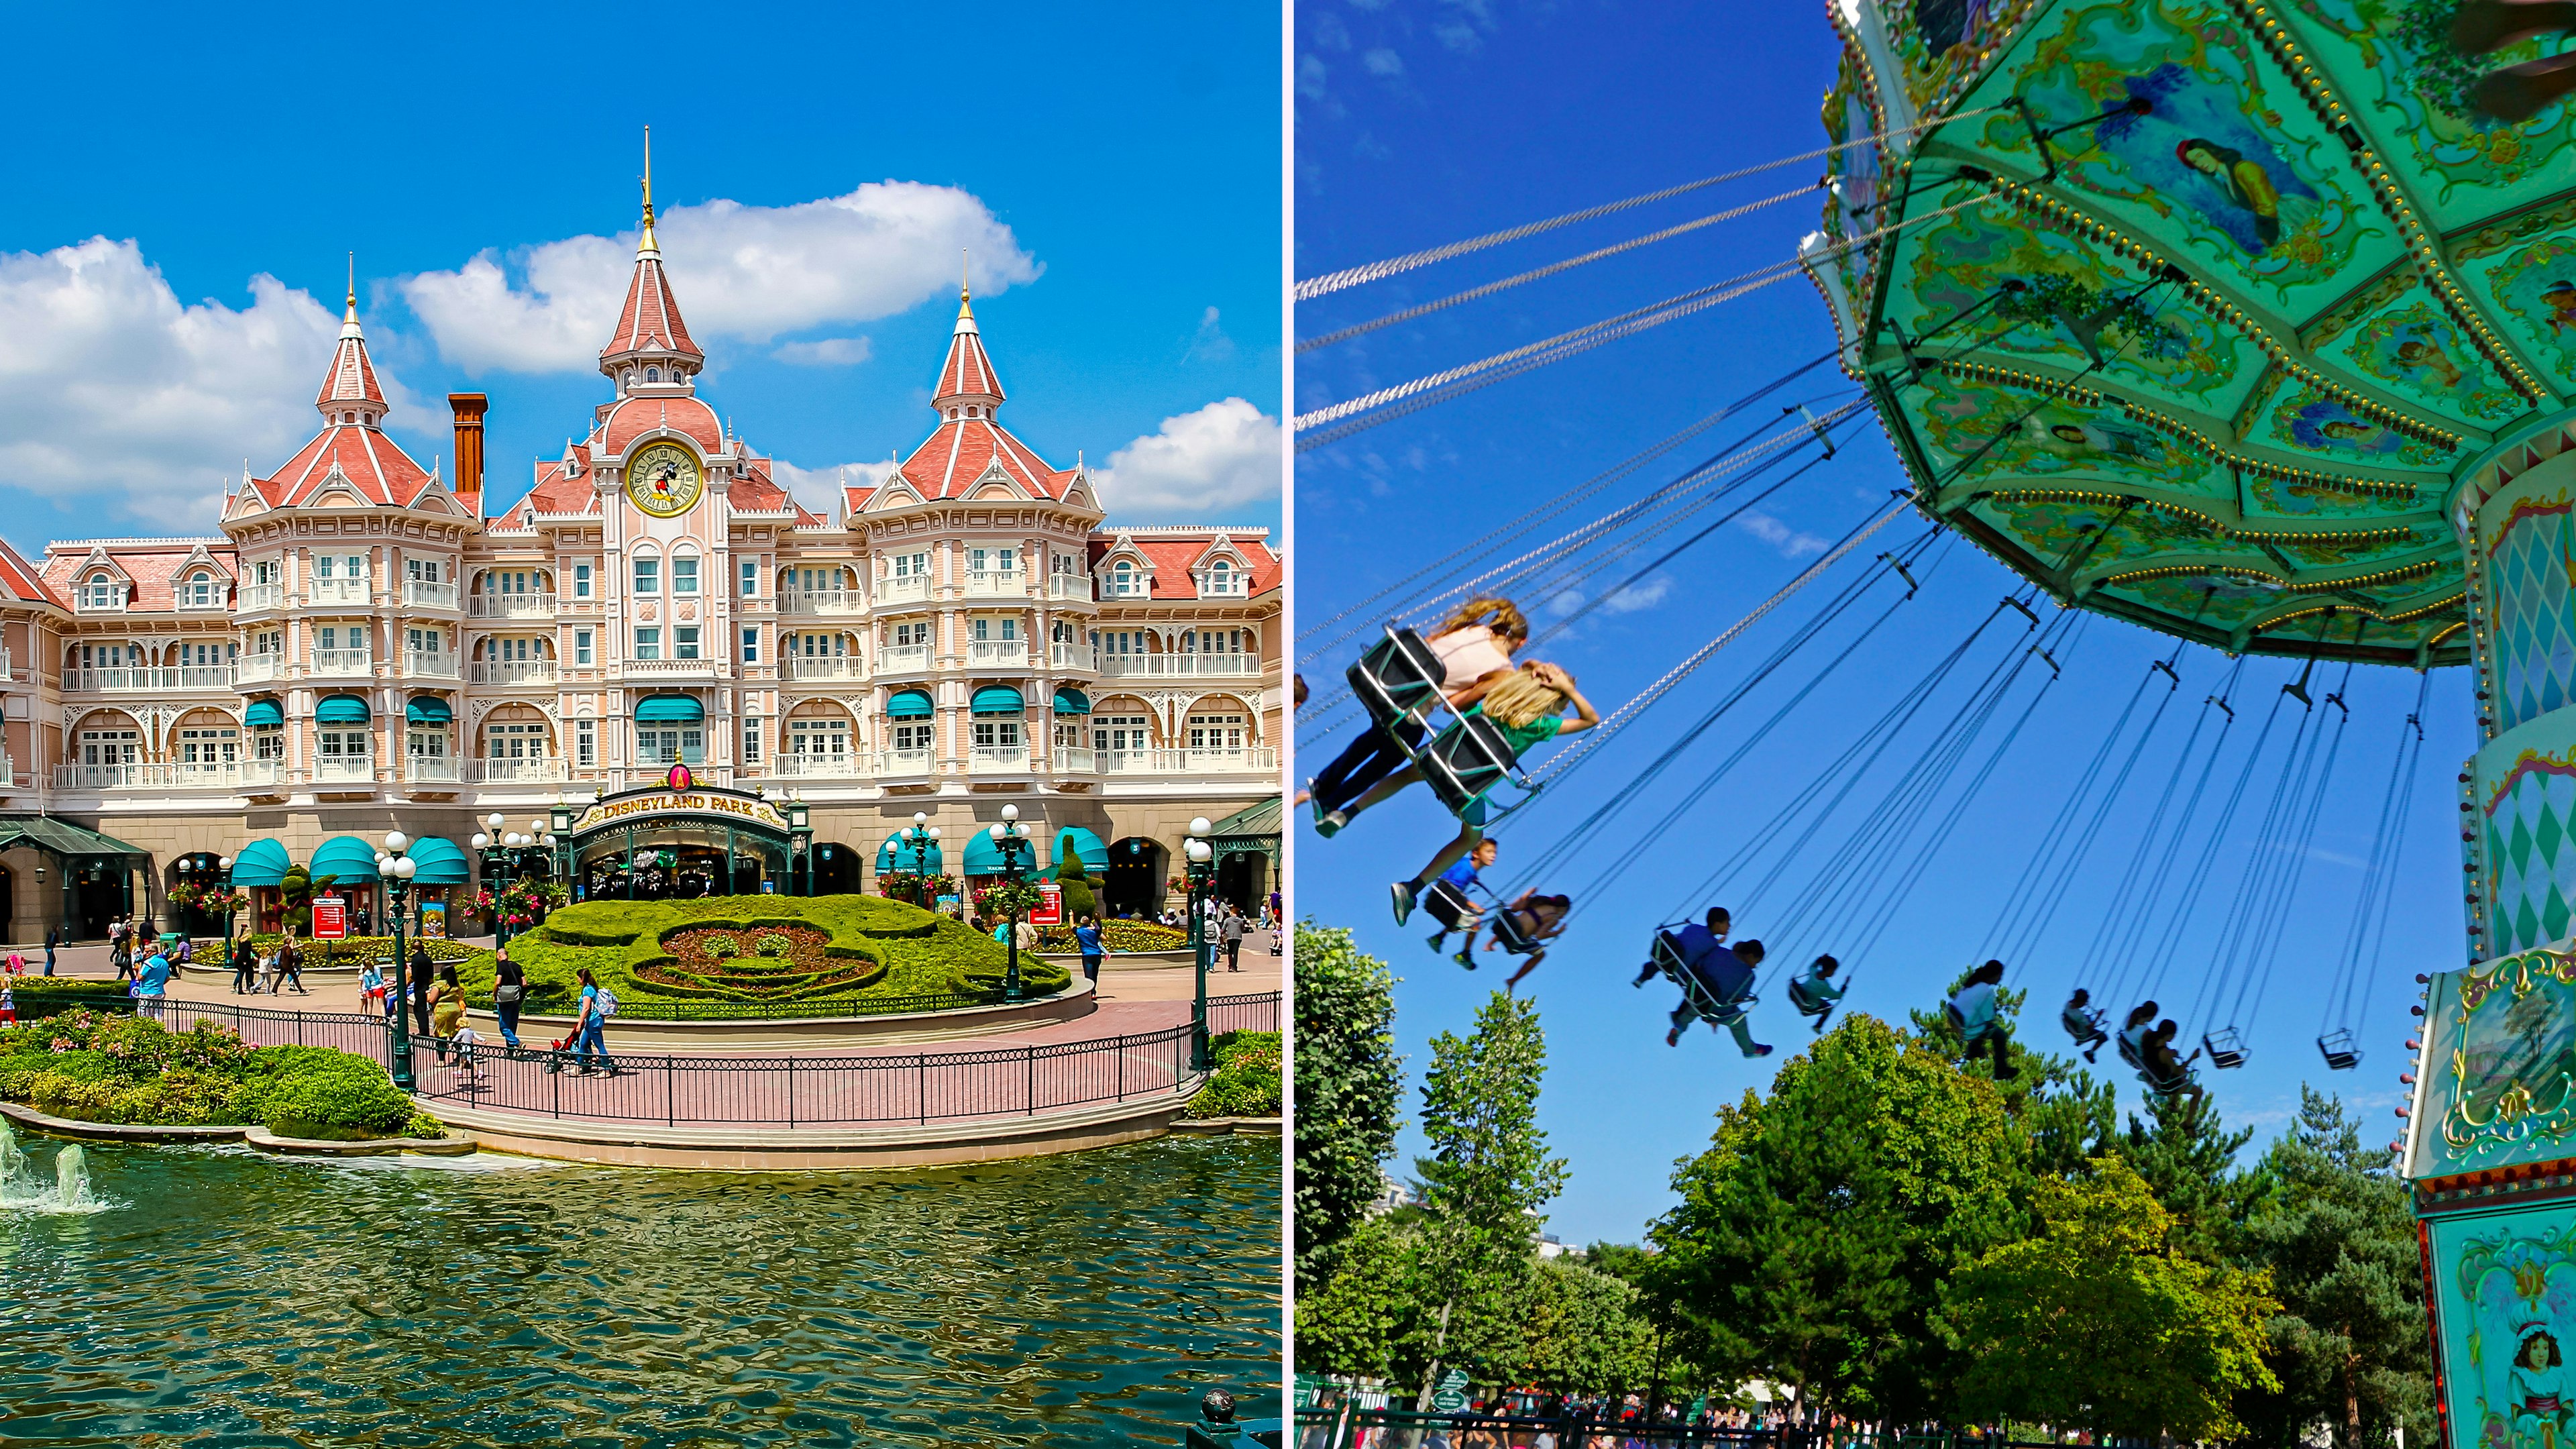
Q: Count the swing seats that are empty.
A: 2